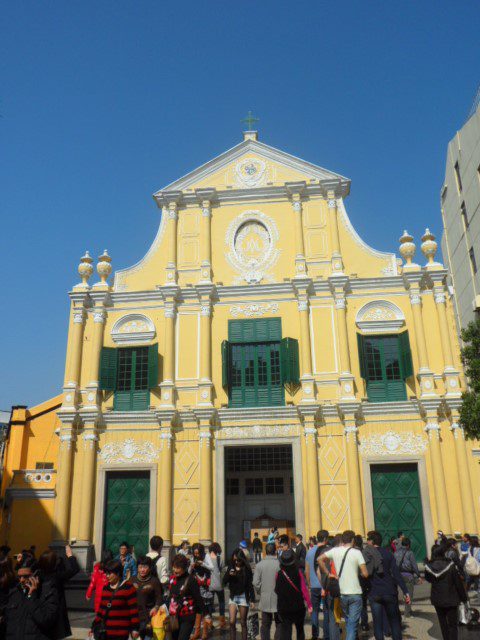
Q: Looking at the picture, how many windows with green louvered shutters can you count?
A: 3